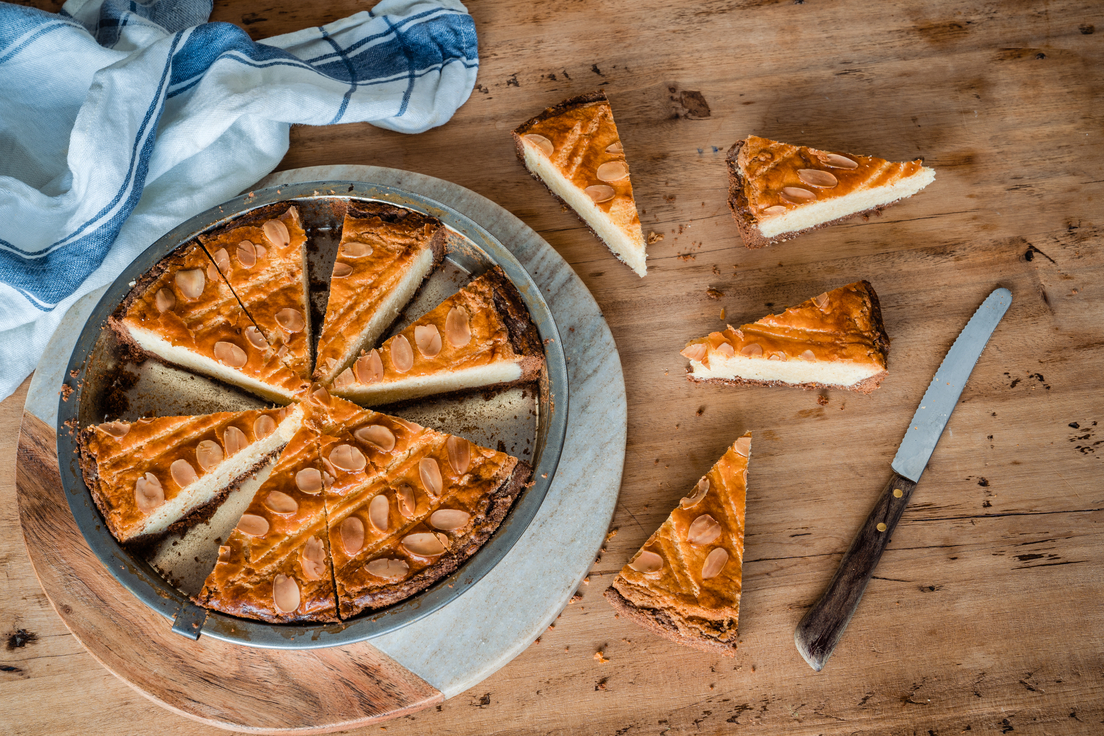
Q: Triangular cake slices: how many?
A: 12